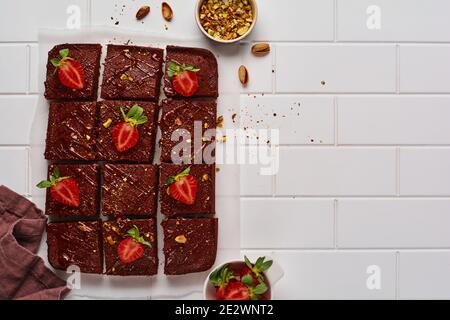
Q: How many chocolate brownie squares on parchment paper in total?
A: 12